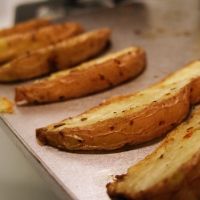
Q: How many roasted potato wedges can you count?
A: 6